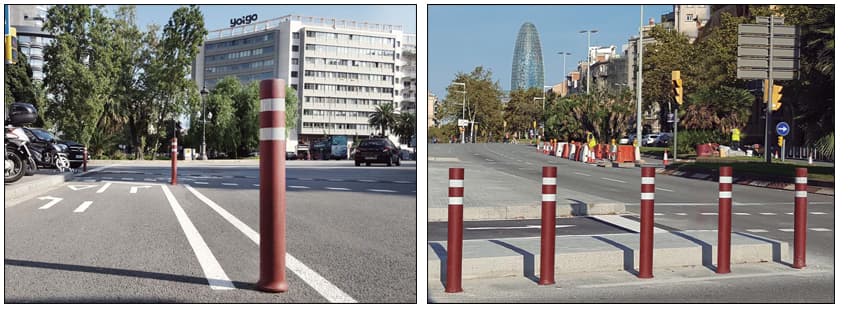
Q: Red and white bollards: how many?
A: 8